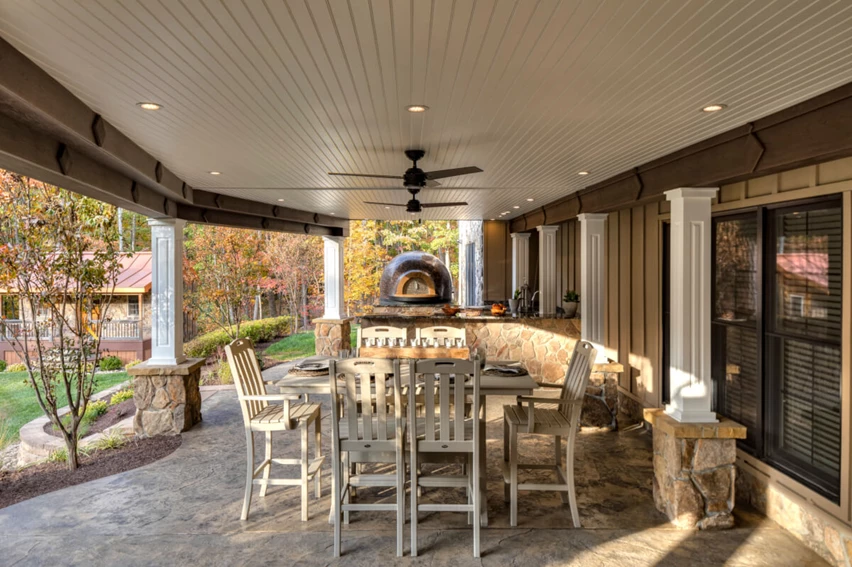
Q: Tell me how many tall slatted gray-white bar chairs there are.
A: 6